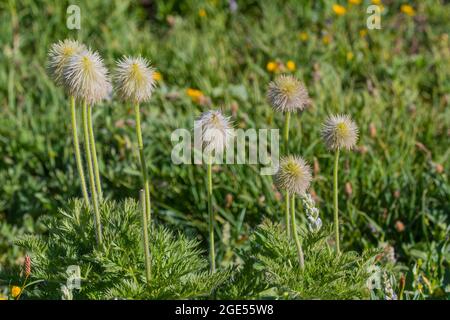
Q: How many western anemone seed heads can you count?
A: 7